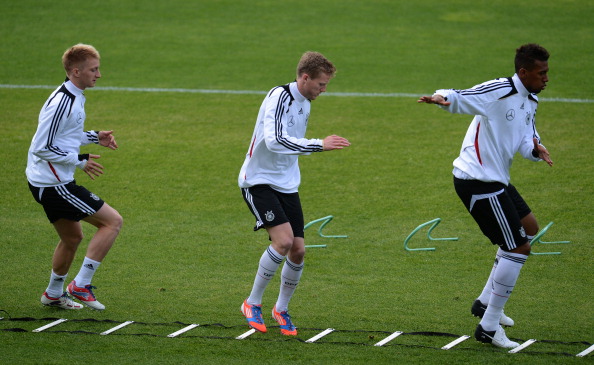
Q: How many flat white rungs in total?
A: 9